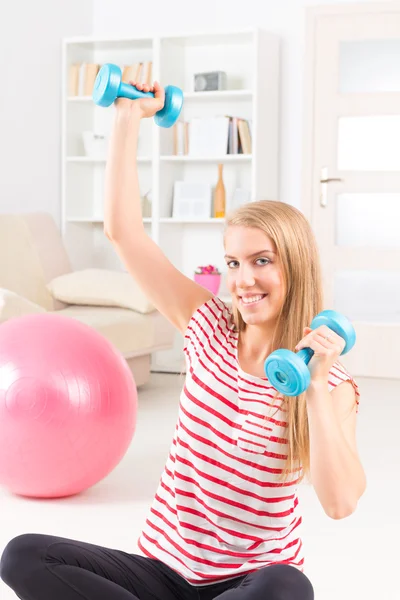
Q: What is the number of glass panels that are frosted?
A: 4